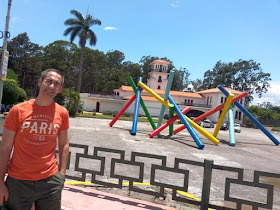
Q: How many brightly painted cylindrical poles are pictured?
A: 12